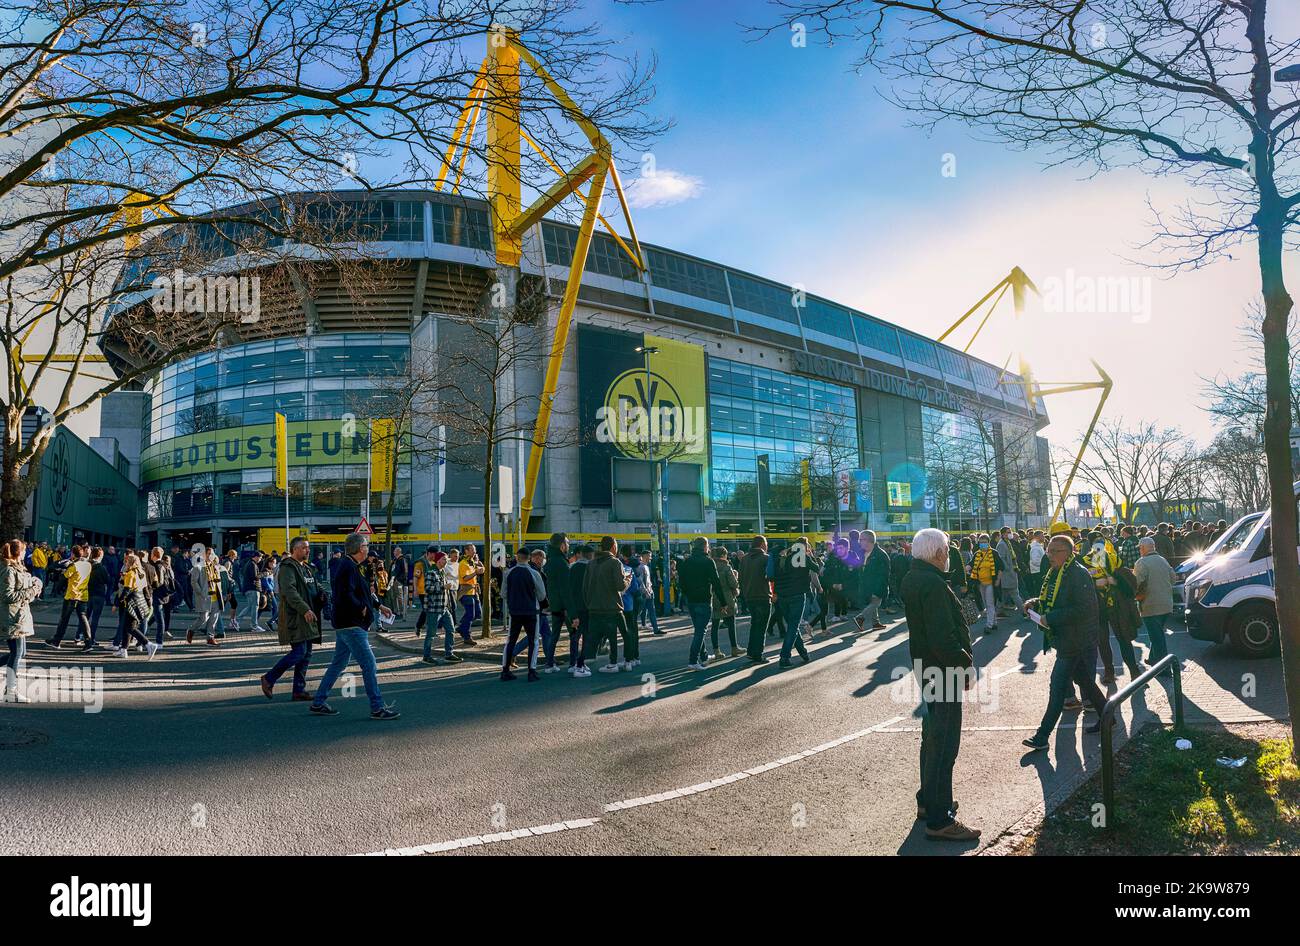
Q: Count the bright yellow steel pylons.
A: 3